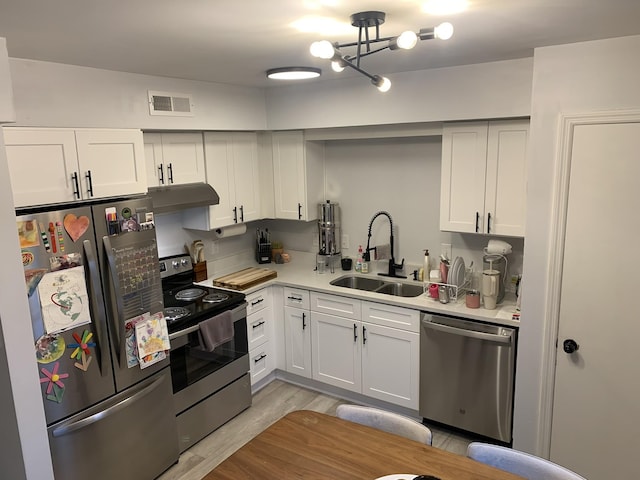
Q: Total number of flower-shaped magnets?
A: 2